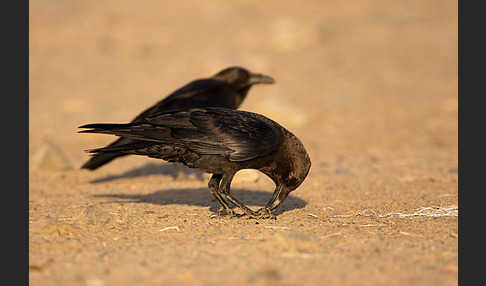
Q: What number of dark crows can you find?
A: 2